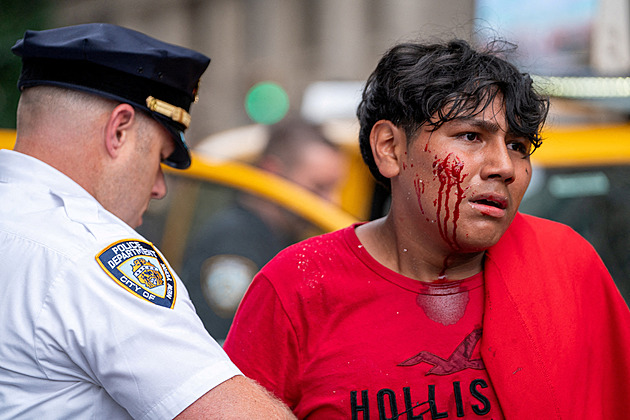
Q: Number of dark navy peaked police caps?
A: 1